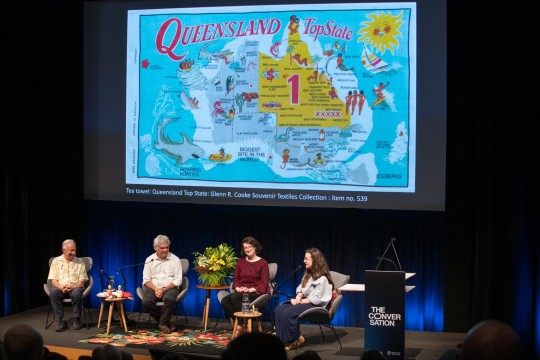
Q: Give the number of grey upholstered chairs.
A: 4